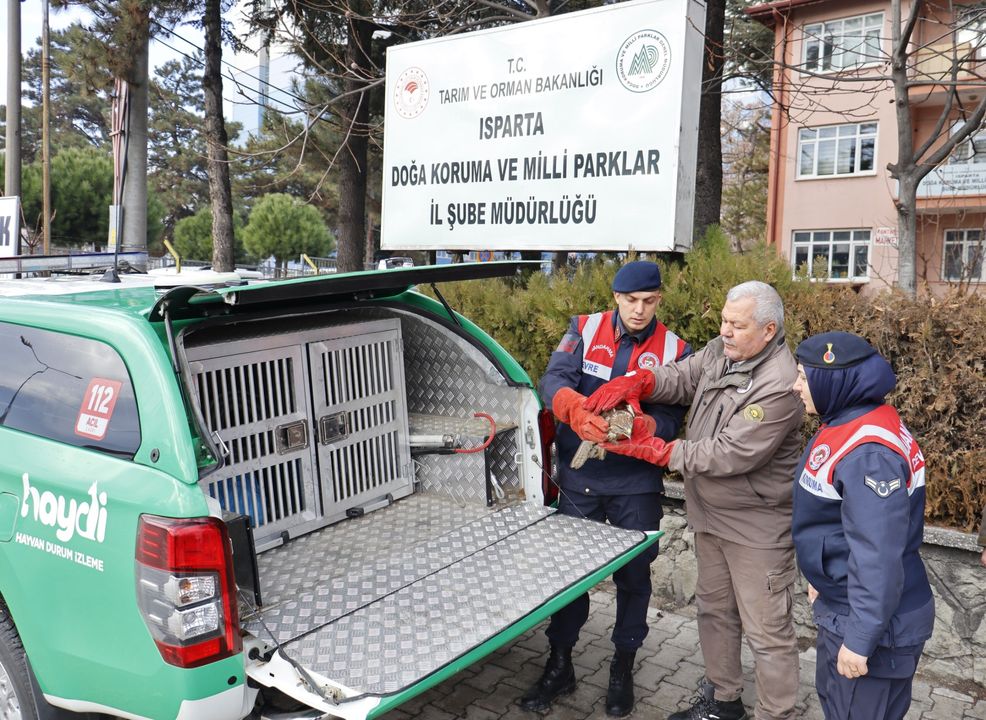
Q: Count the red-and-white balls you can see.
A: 0